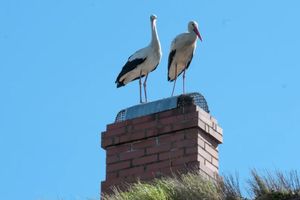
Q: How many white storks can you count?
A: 2